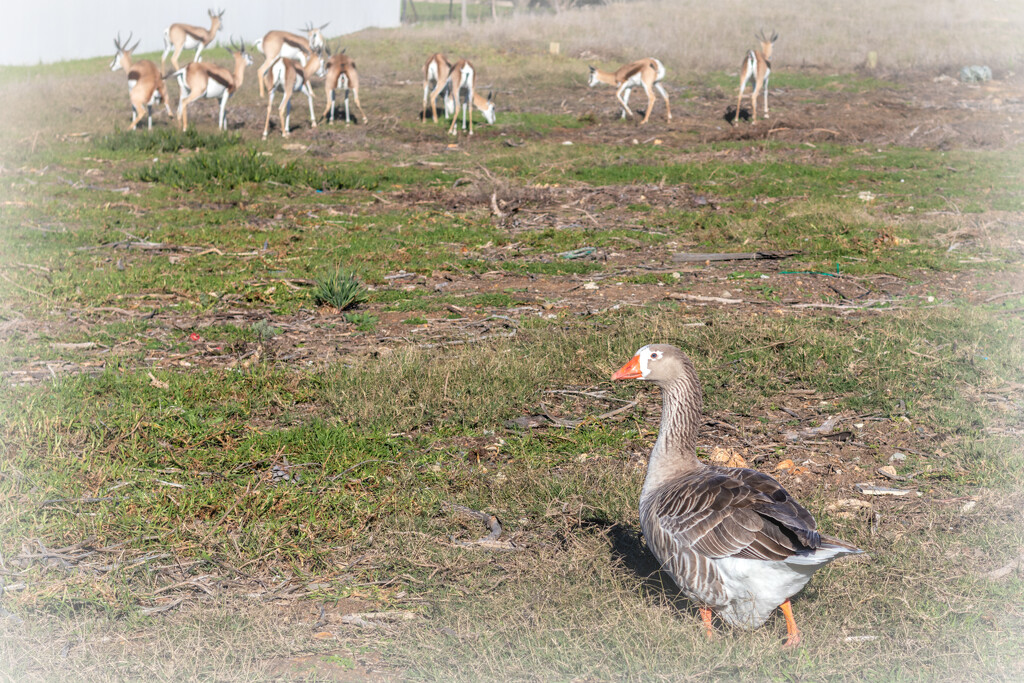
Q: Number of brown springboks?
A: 10